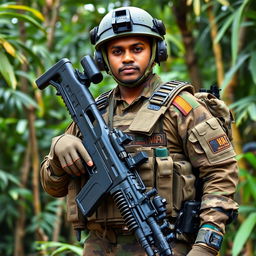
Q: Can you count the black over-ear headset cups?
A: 2